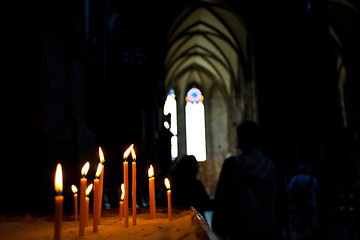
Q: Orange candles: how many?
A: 11